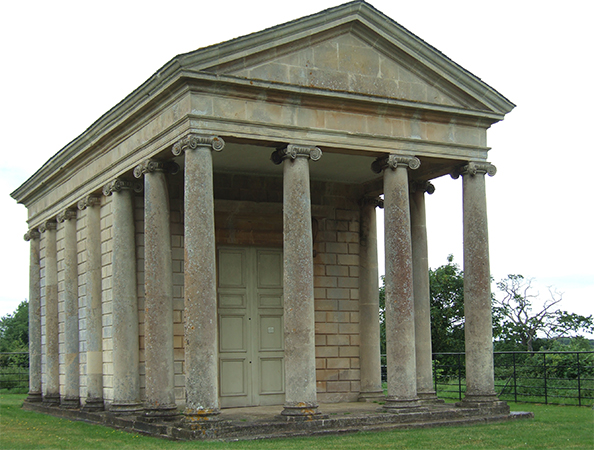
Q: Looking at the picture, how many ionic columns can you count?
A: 12